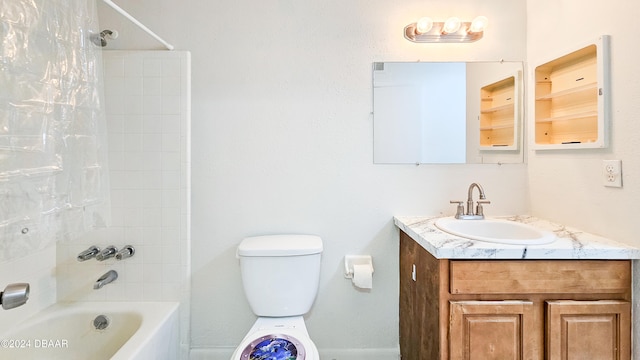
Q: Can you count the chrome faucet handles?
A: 5